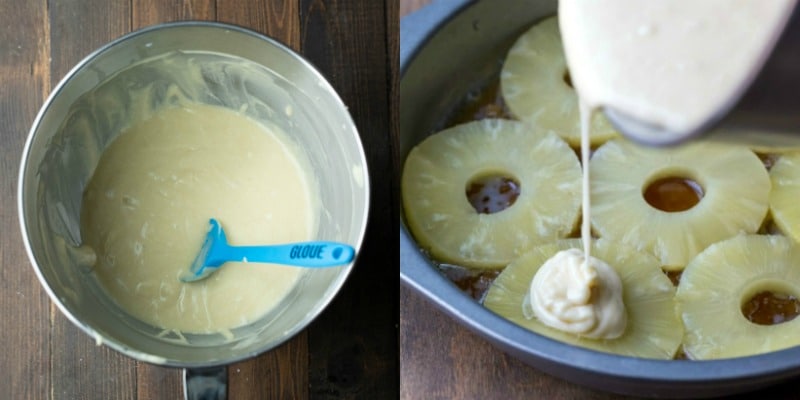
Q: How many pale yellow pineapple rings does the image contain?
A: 6